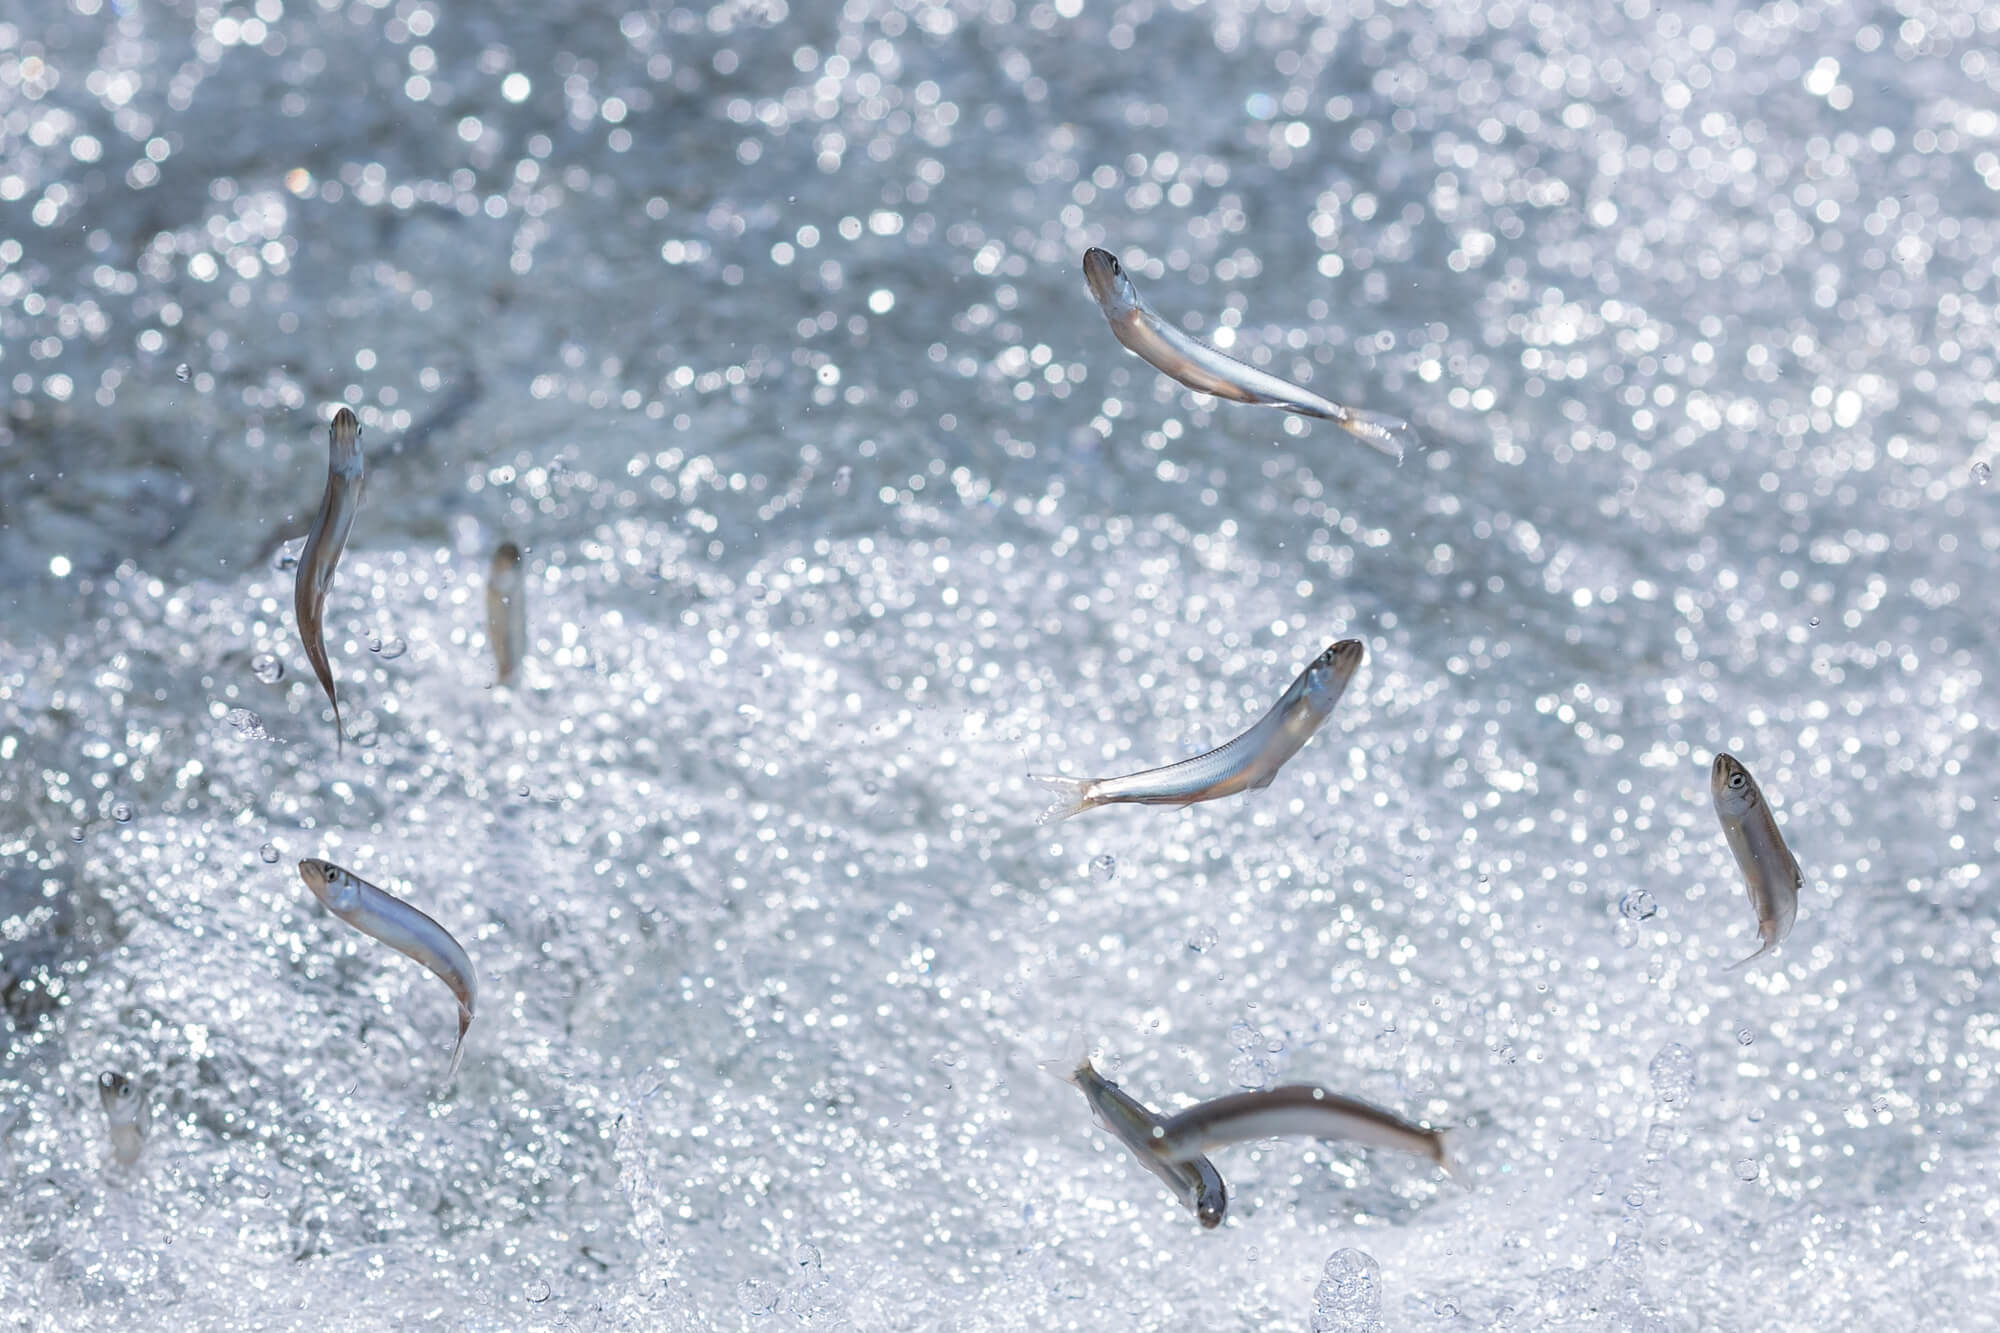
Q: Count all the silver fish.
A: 9